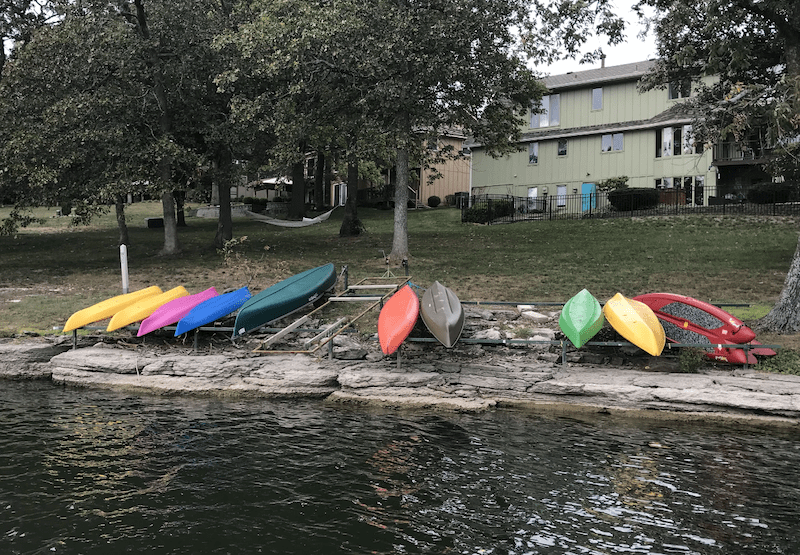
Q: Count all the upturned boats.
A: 9